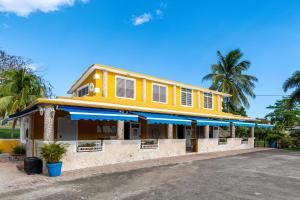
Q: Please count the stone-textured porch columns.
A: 6